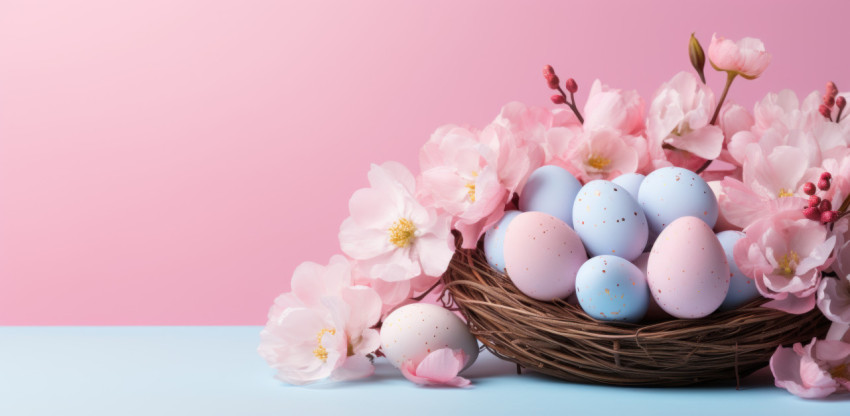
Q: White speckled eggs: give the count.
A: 1